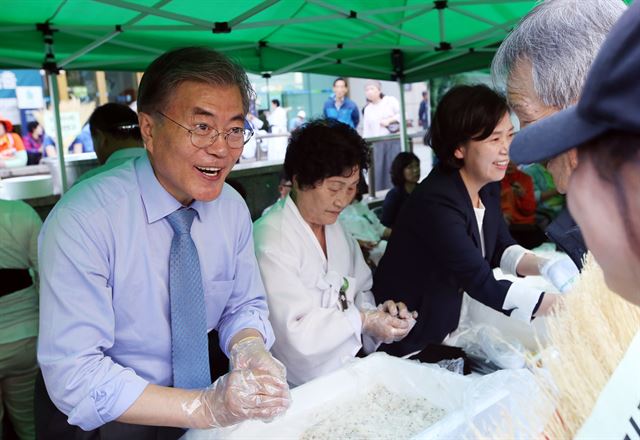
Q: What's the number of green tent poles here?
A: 2